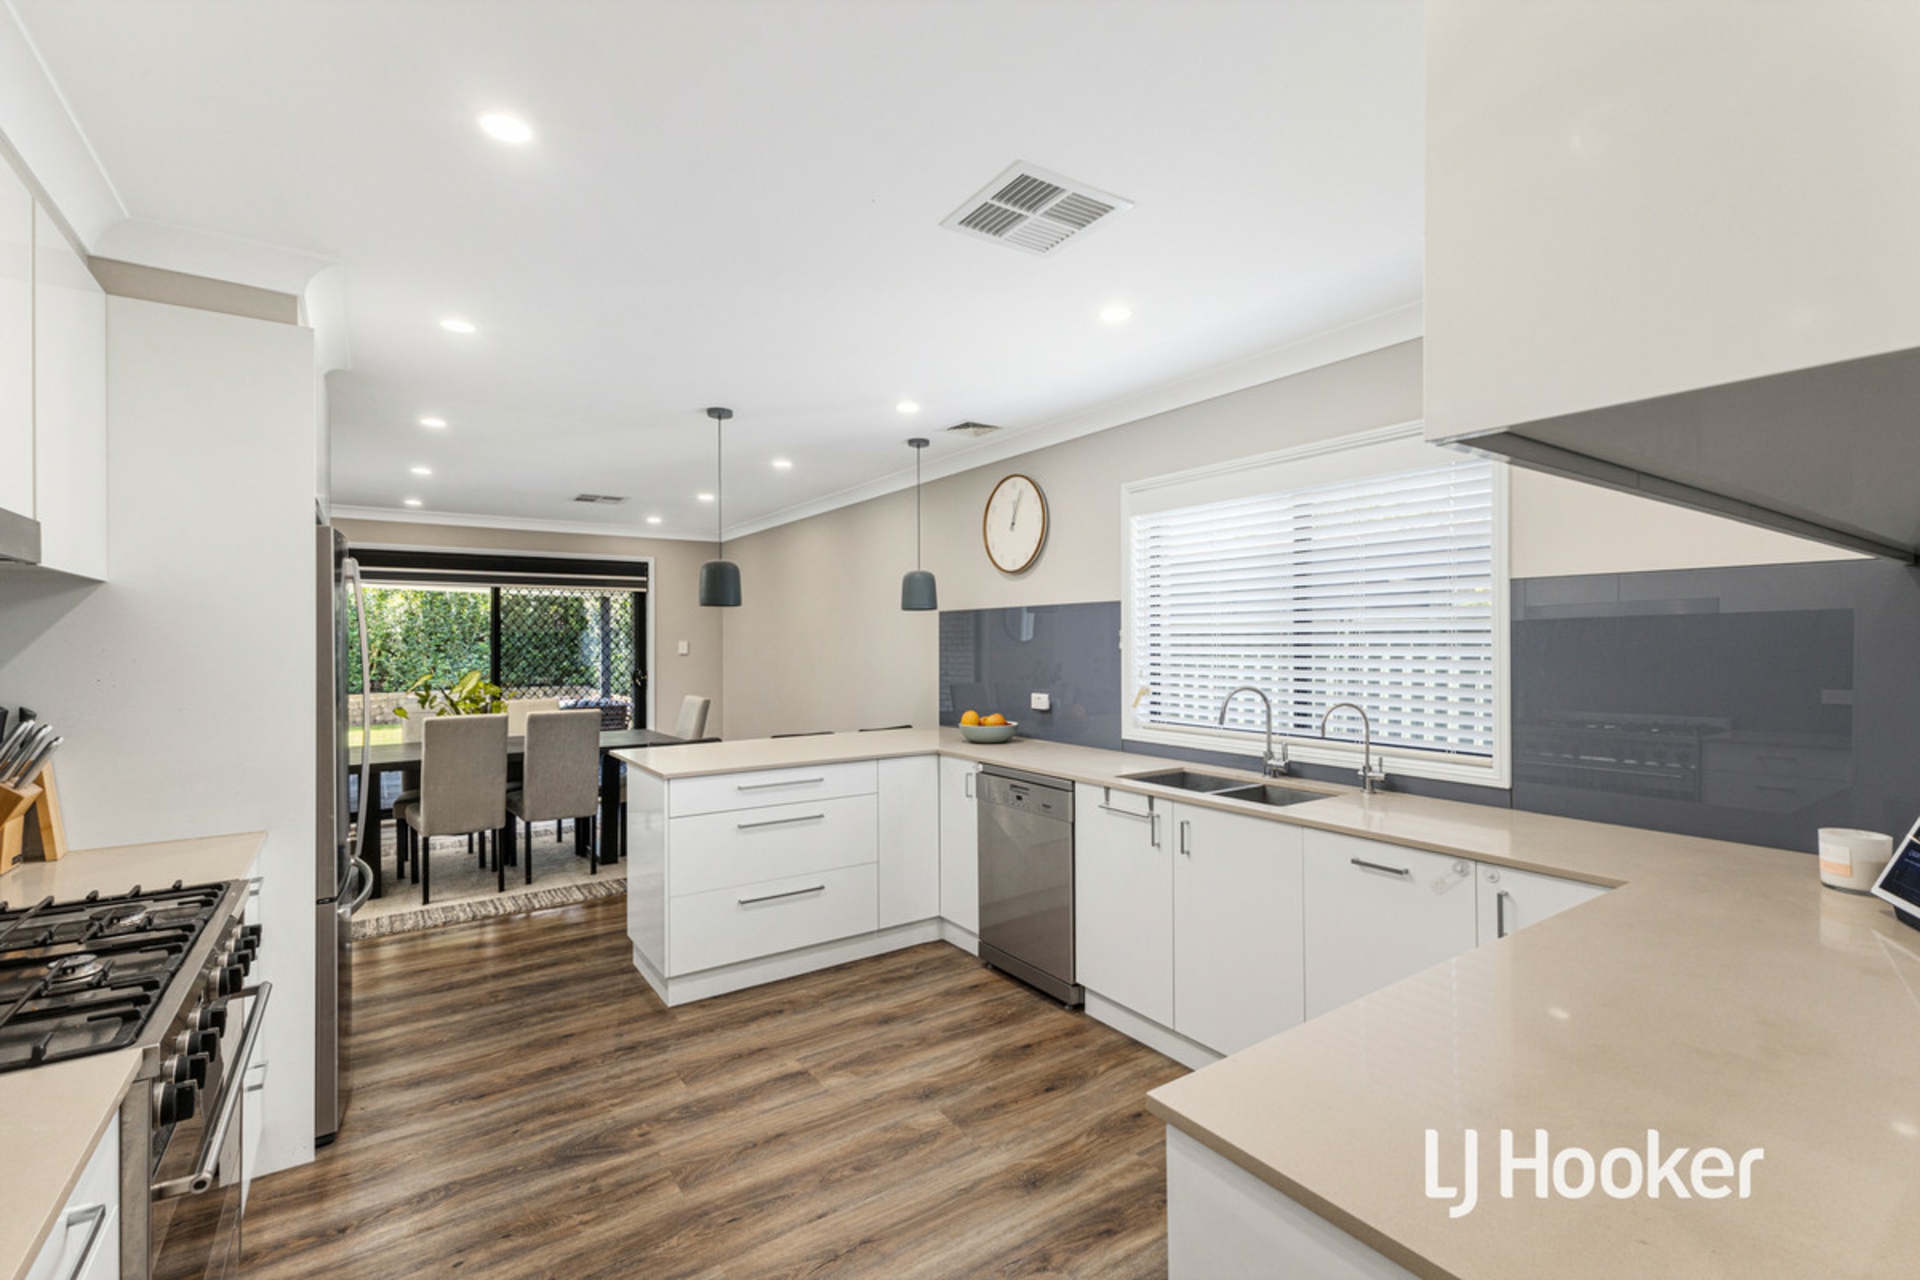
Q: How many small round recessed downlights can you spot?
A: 10